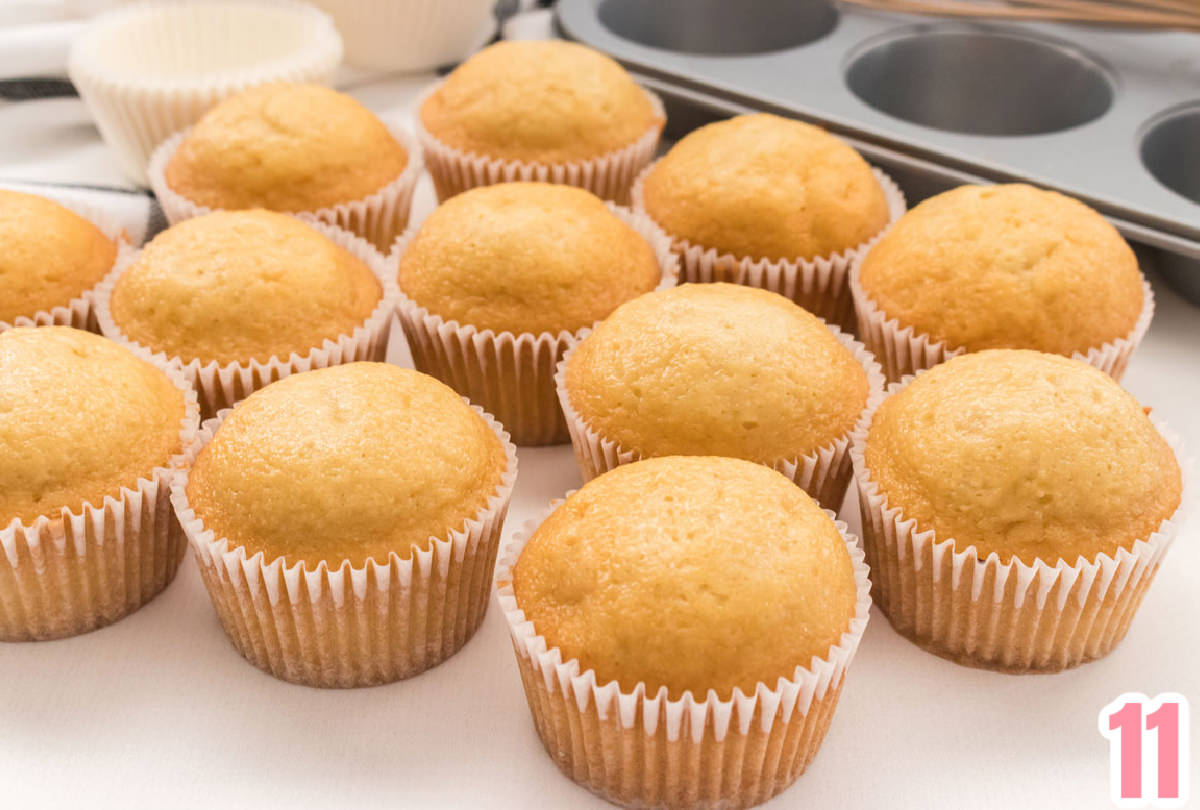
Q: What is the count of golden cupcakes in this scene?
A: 12